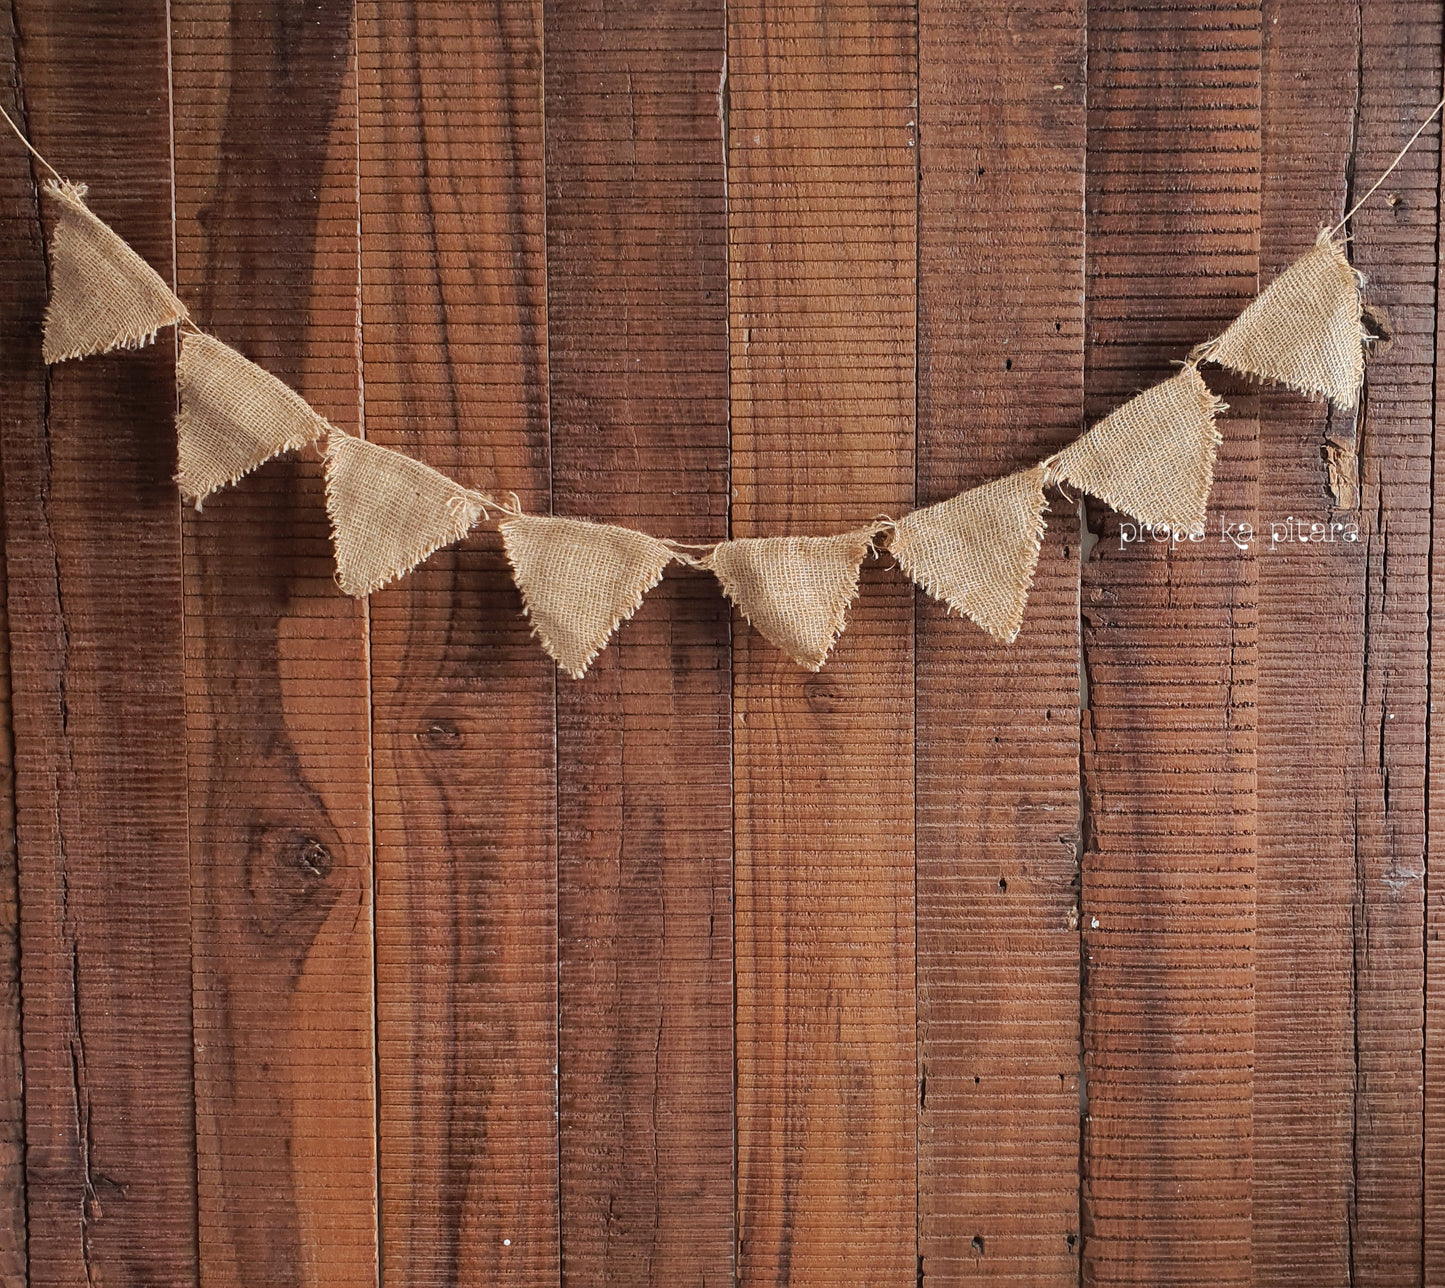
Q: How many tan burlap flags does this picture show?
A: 8